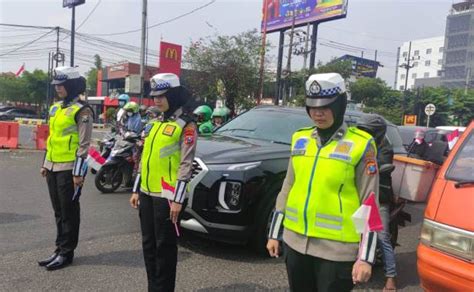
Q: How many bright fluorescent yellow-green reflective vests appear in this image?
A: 3